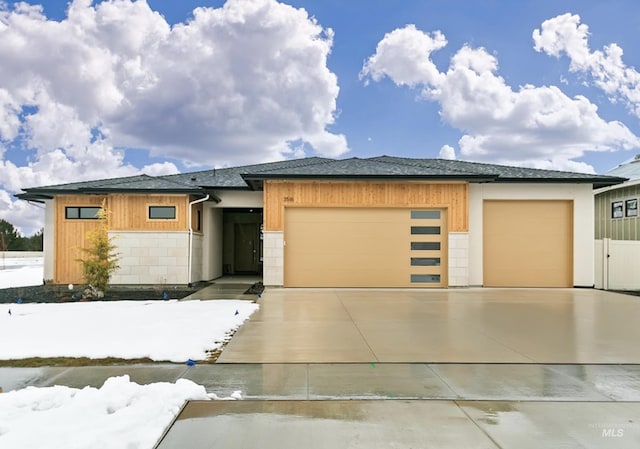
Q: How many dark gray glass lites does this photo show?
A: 5